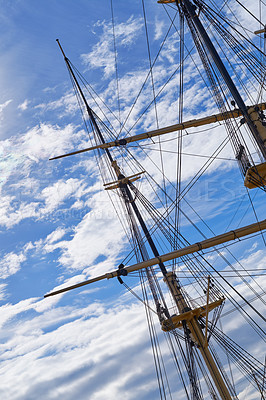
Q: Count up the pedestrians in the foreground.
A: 0